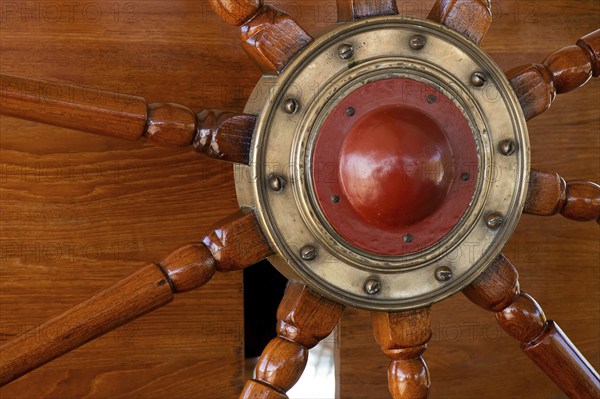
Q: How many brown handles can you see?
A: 10